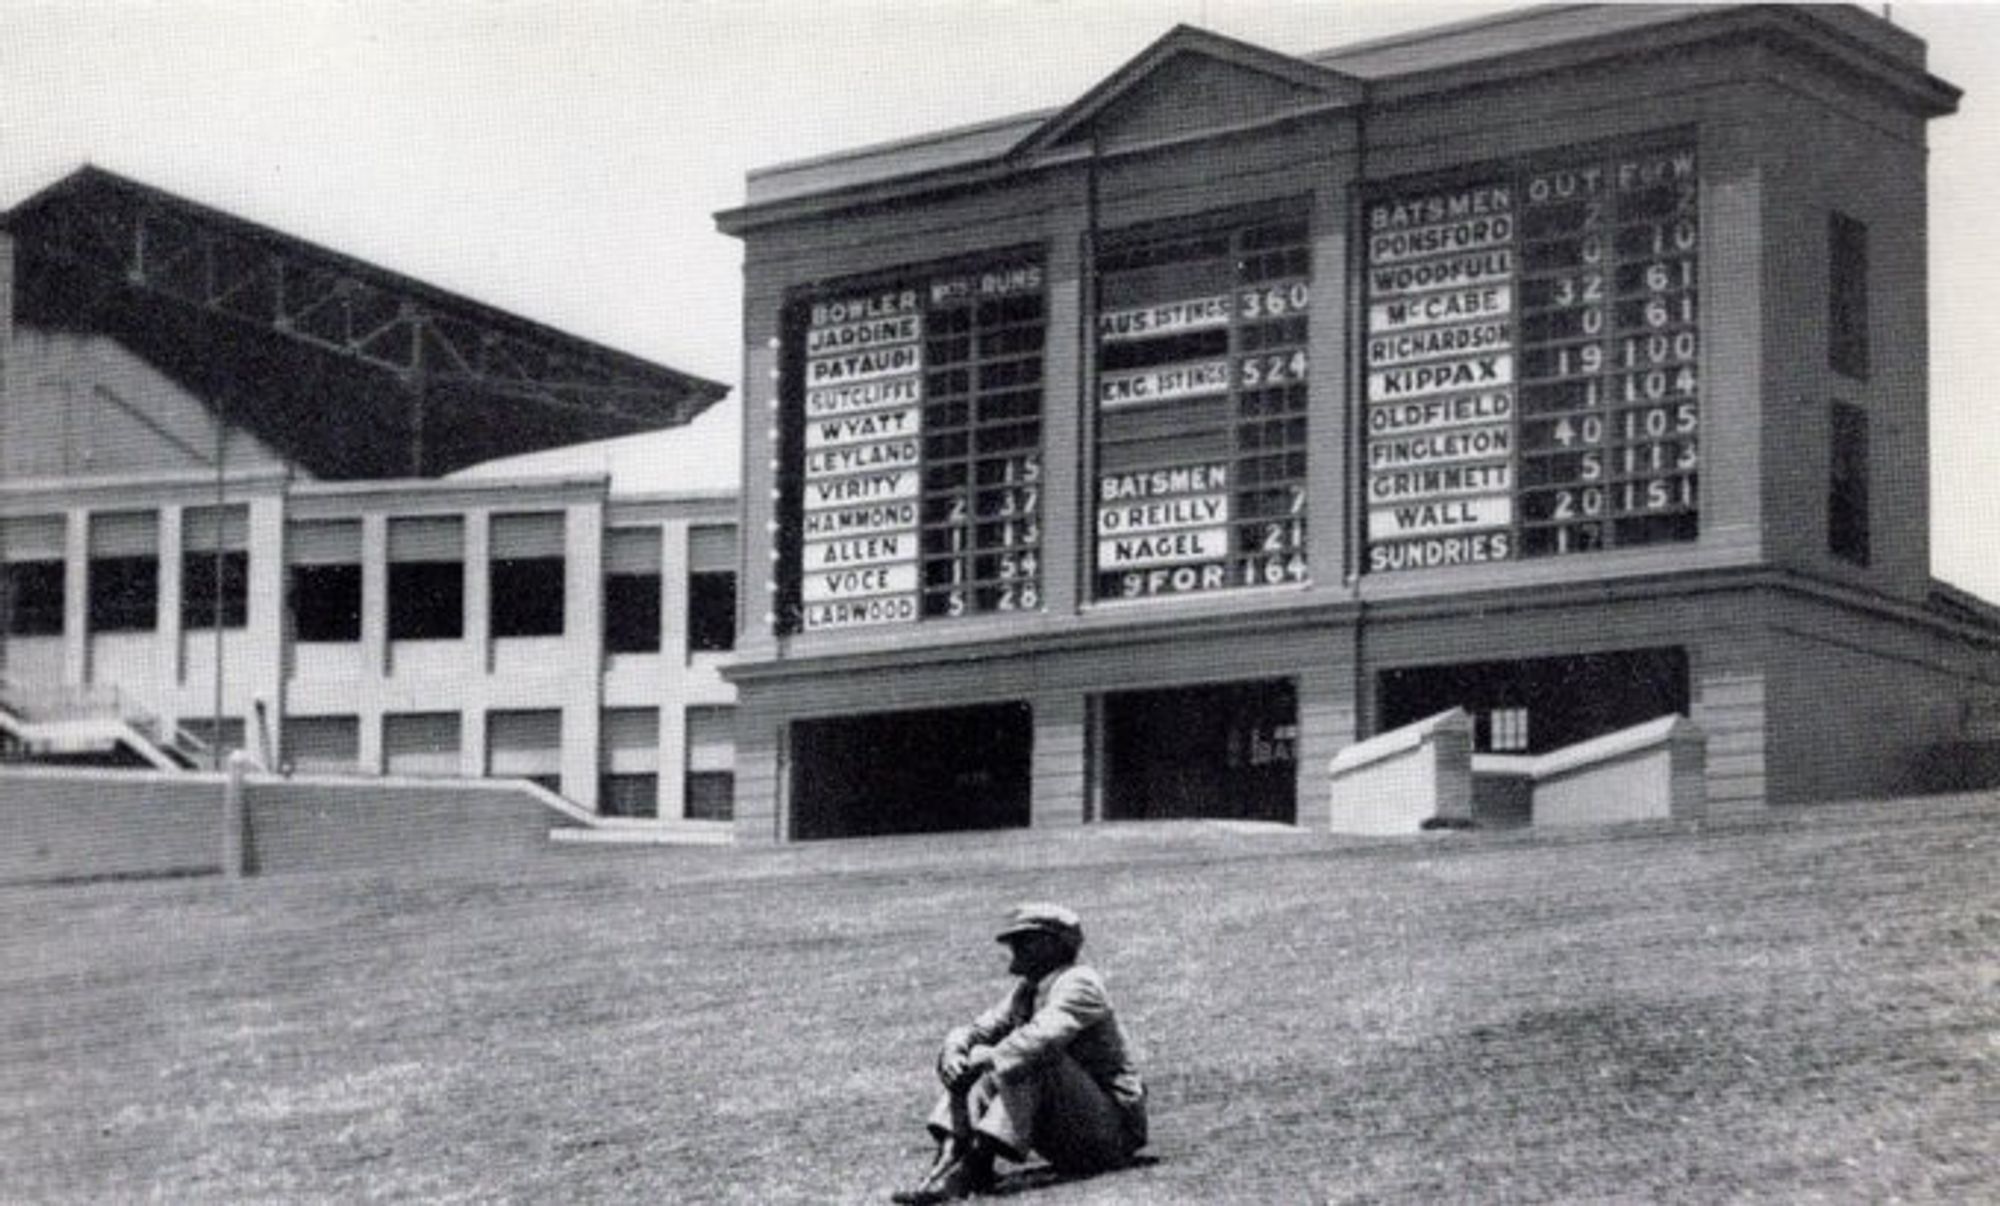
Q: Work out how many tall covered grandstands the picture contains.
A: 1